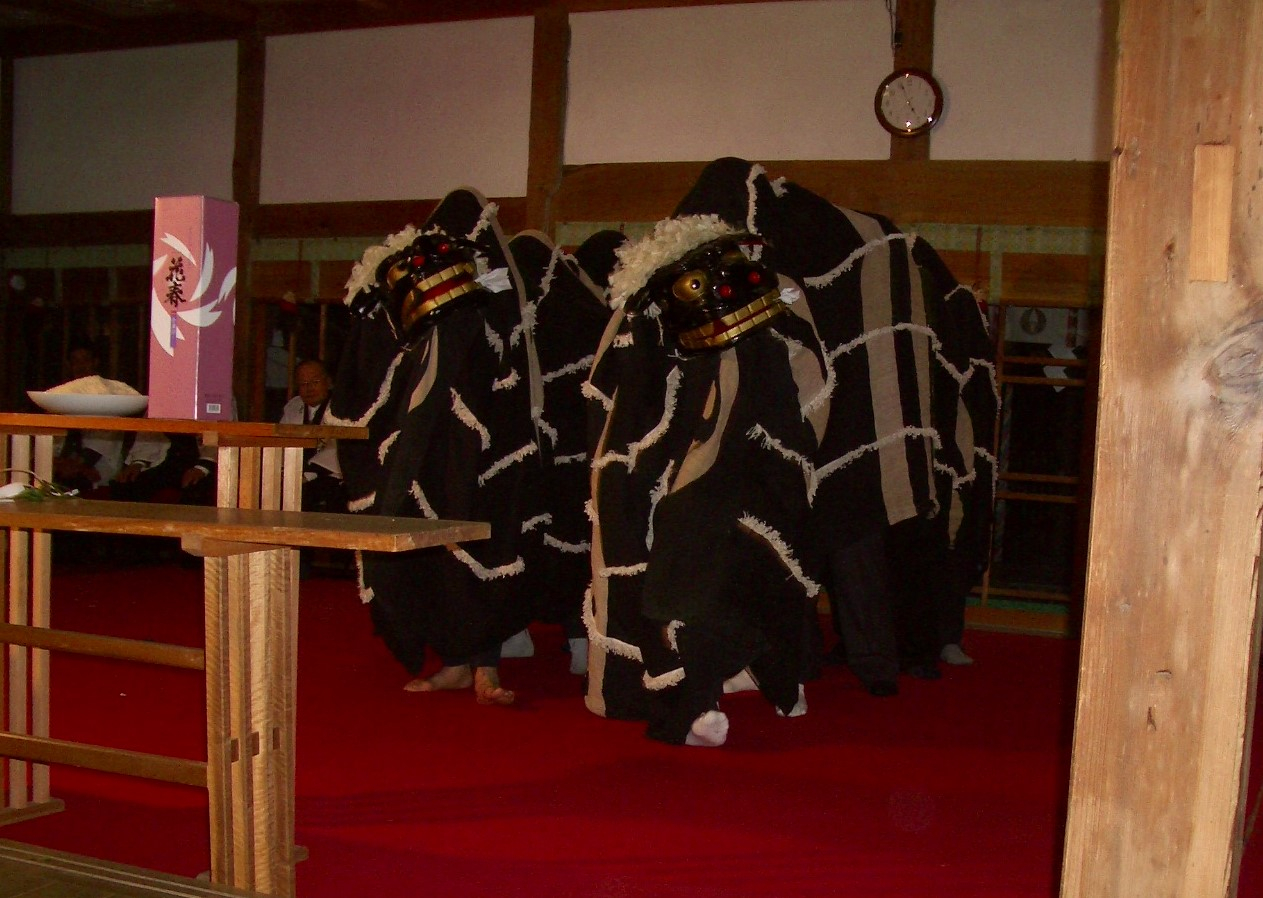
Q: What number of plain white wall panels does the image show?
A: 4